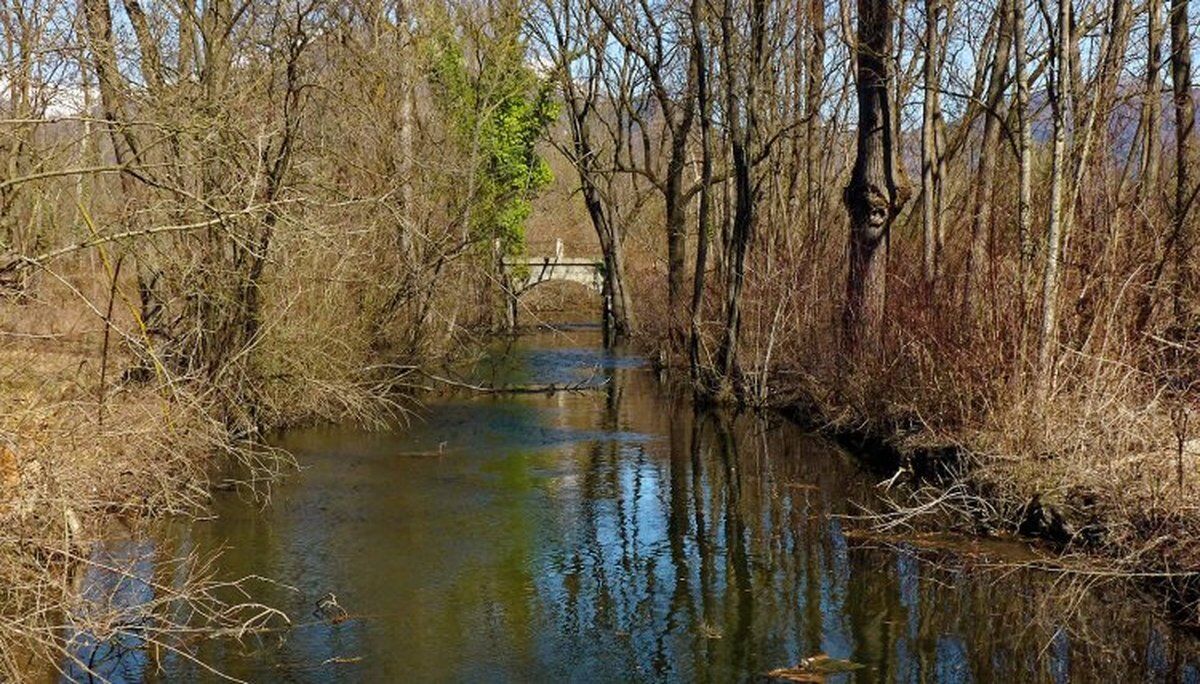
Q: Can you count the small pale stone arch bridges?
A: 1